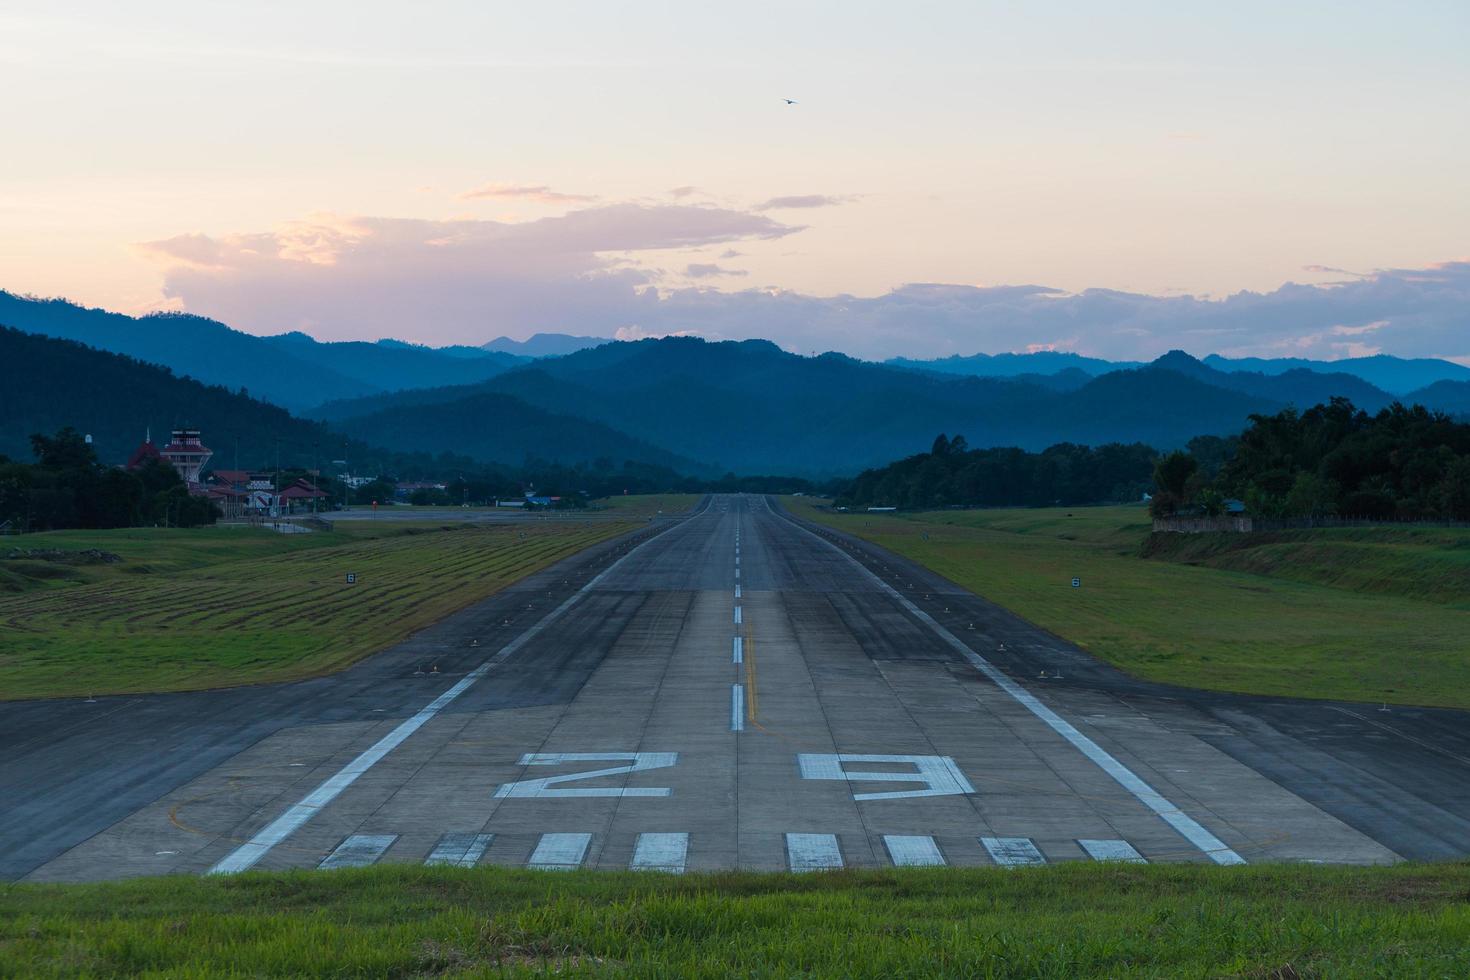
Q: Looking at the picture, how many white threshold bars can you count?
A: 8